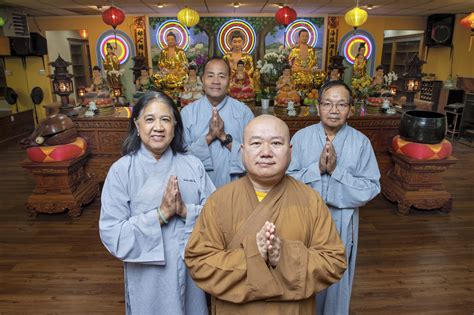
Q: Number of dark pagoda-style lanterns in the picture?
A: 2